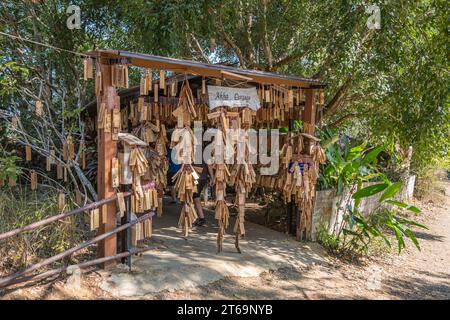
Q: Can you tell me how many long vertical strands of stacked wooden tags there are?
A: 3